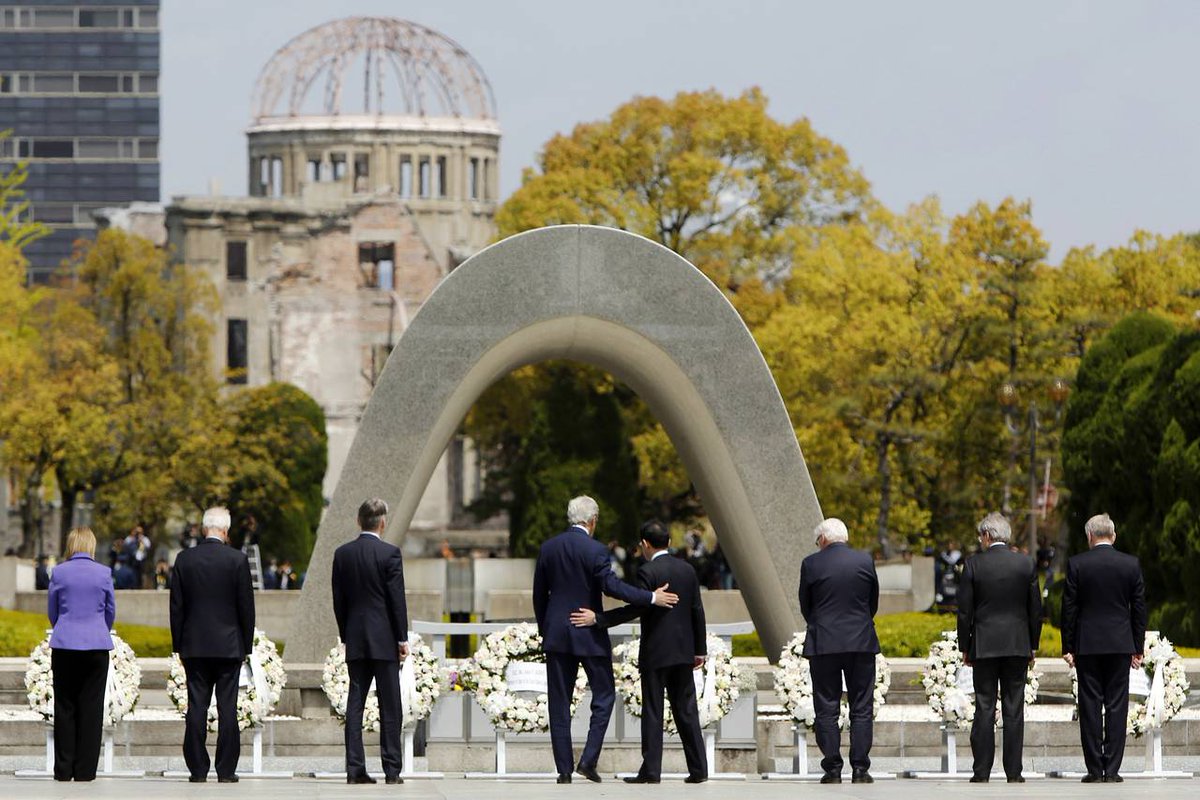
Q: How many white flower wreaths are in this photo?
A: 8